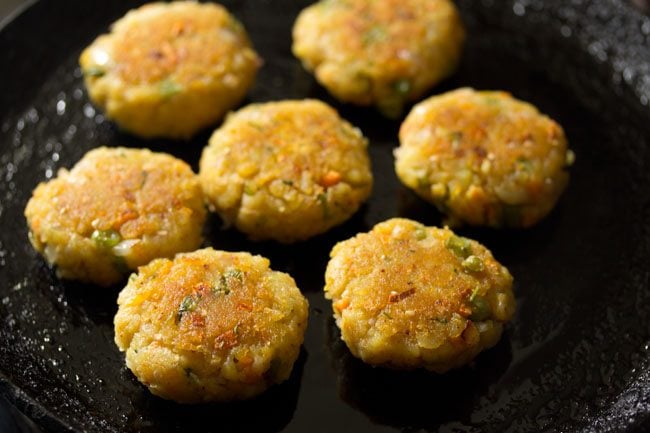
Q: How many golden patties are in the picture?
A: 7